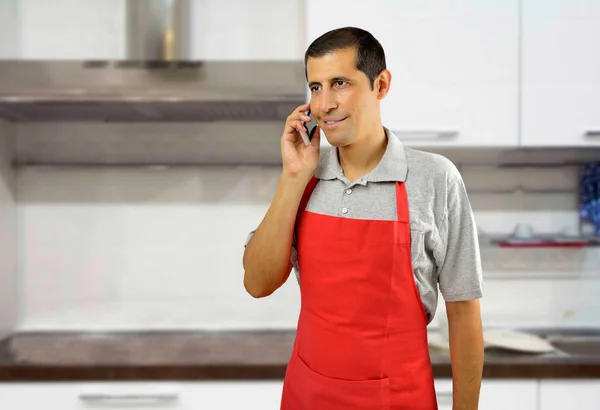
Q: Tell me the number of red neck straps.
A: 2